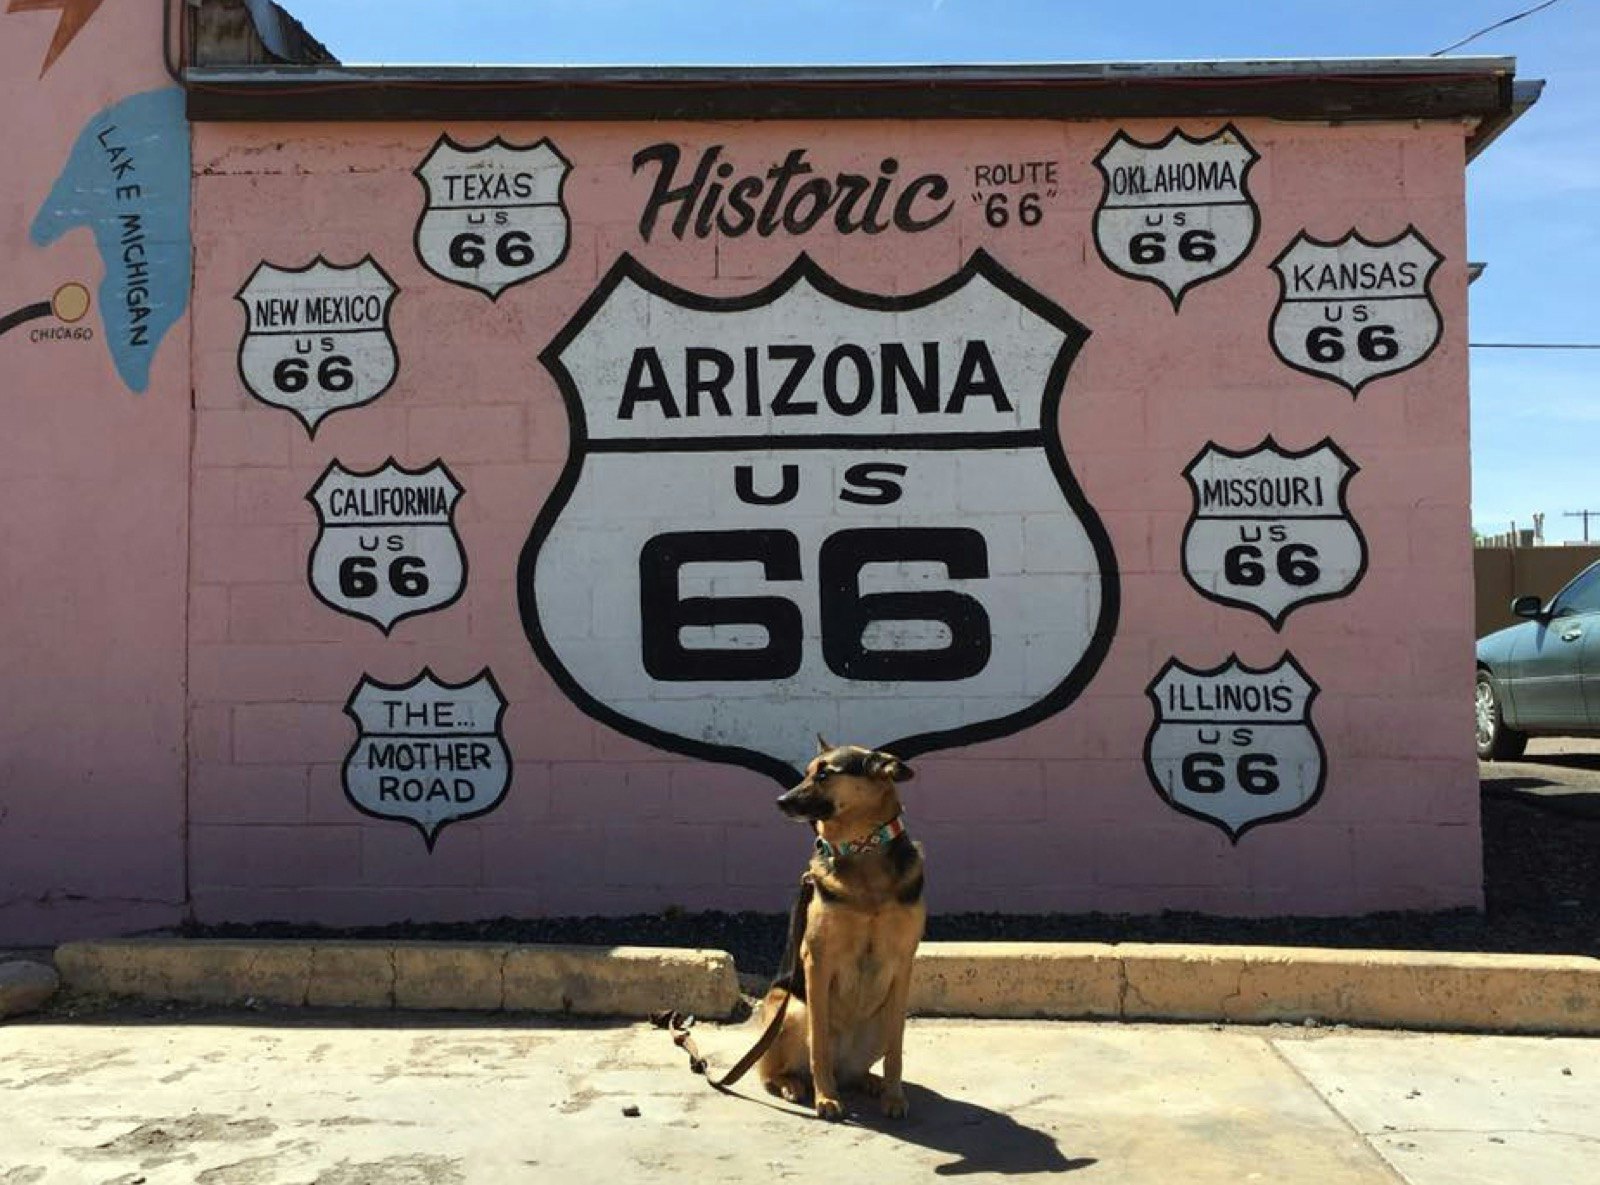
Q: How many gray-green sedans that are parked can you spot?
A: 1